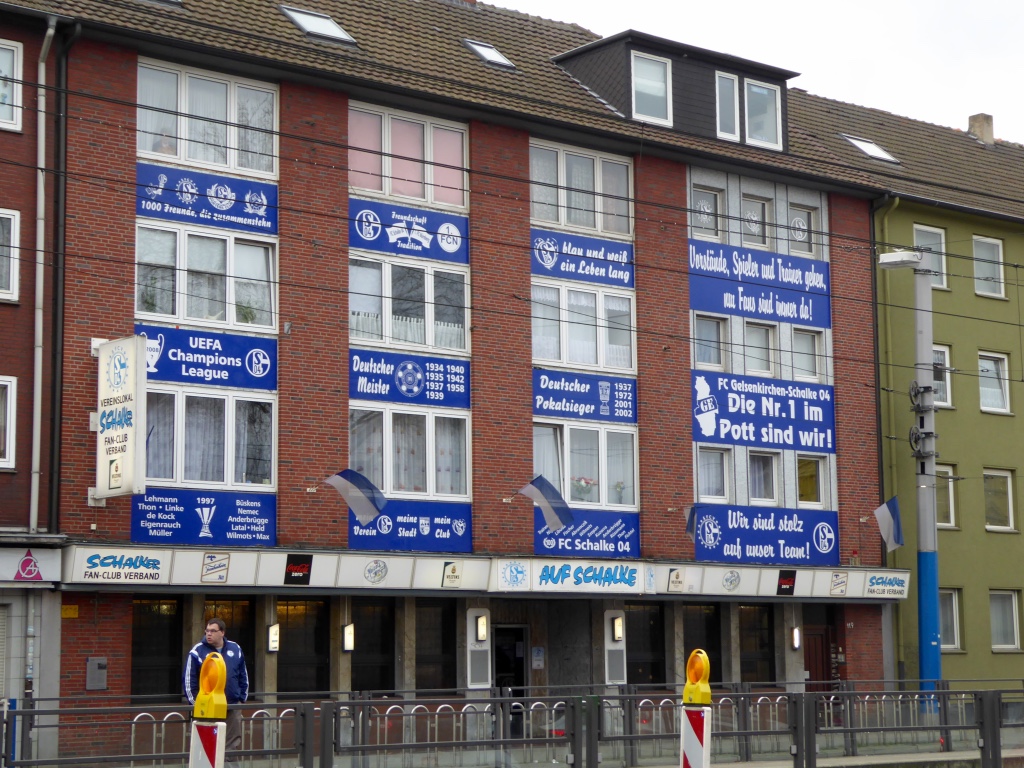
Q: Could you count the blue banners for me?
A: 12